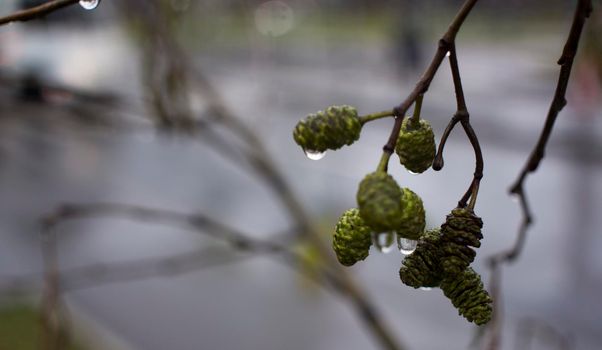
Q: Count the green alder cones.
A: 8